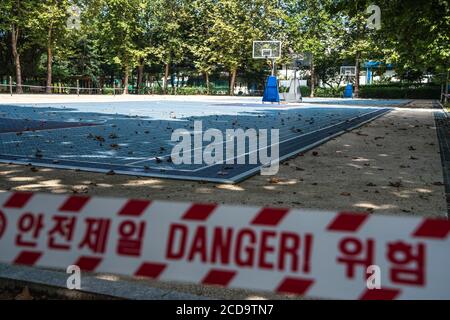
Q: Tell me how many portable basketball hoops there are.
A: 3